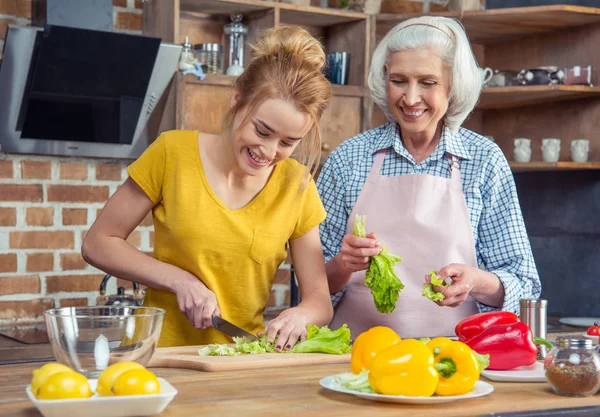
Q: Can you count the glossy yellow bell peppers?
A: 3